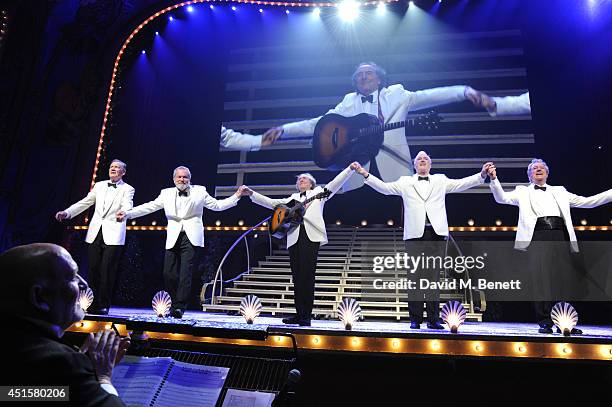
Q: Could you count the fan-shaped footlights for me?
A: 6